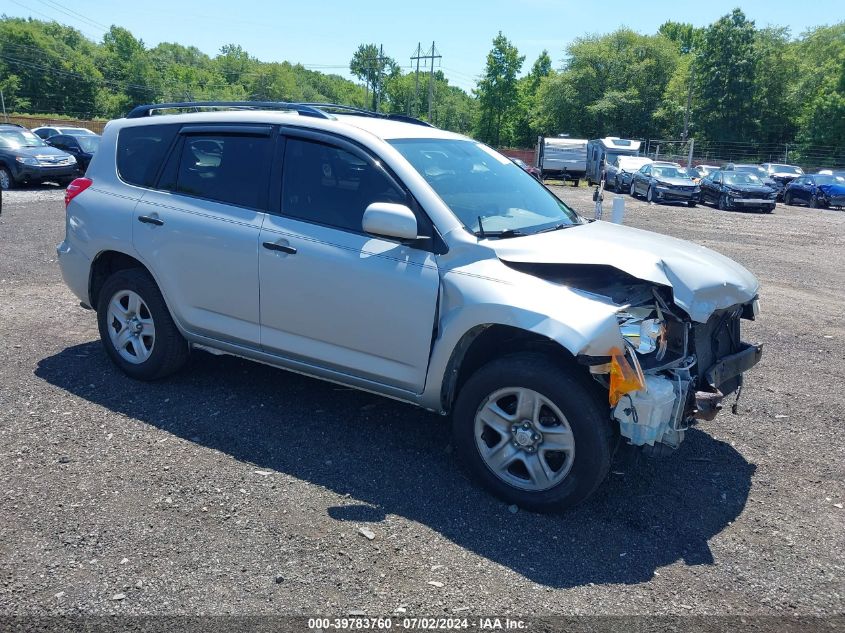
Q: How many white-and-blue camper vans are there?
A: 1